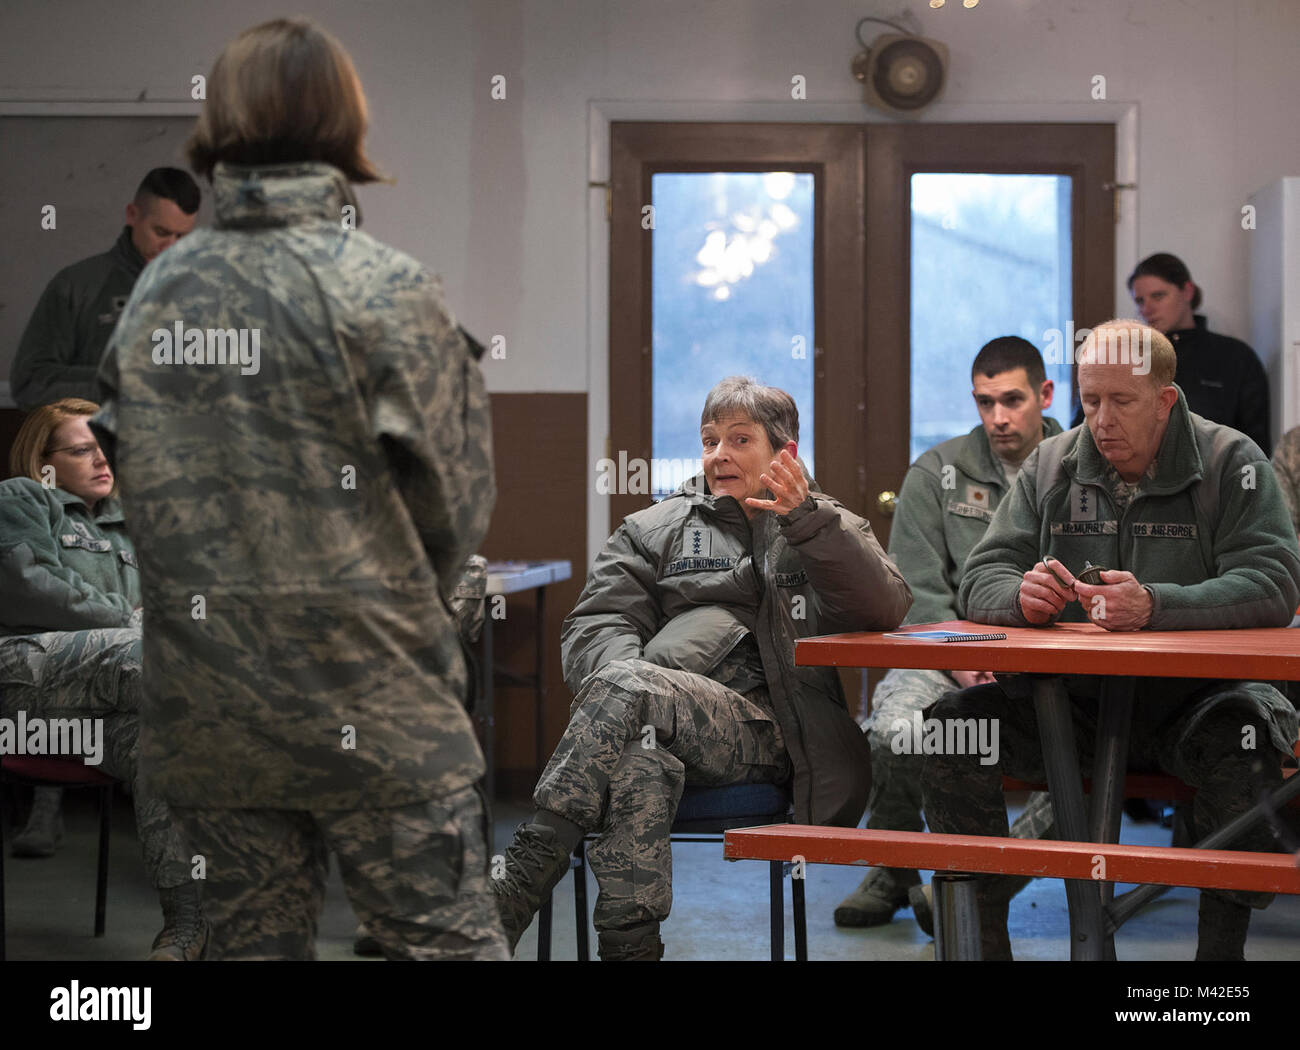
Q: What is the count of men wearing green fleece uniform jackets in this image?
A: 3